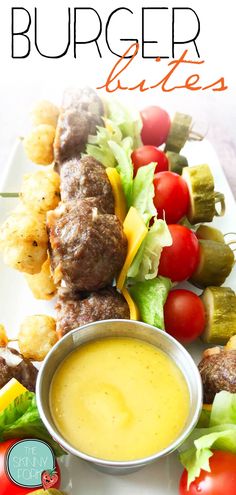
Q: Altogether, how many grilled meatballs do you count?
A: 7